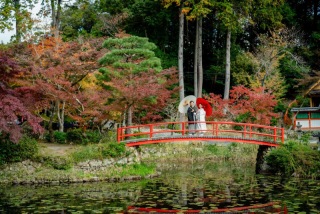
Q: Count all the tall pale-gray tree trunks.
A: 4